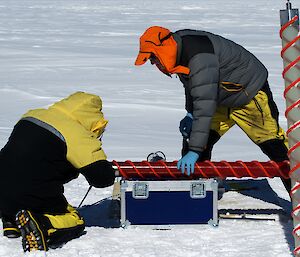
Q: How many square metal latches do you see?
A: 2